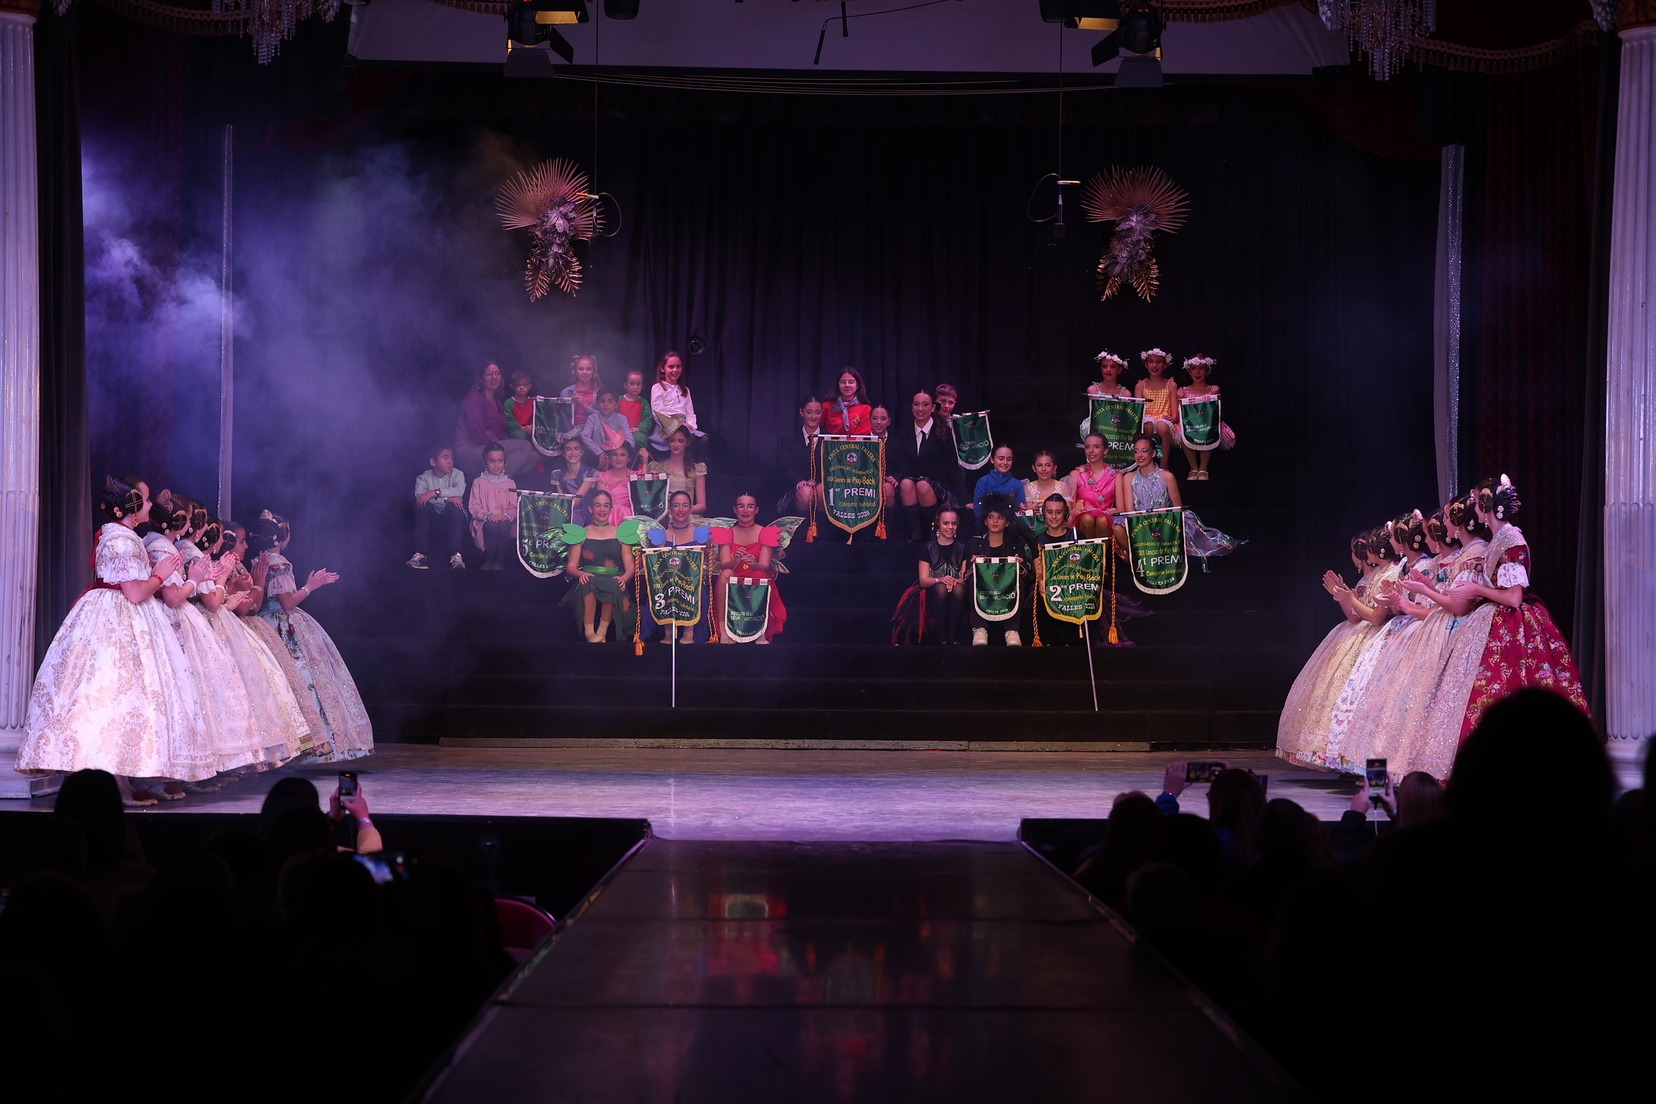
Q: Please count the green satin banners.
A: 13